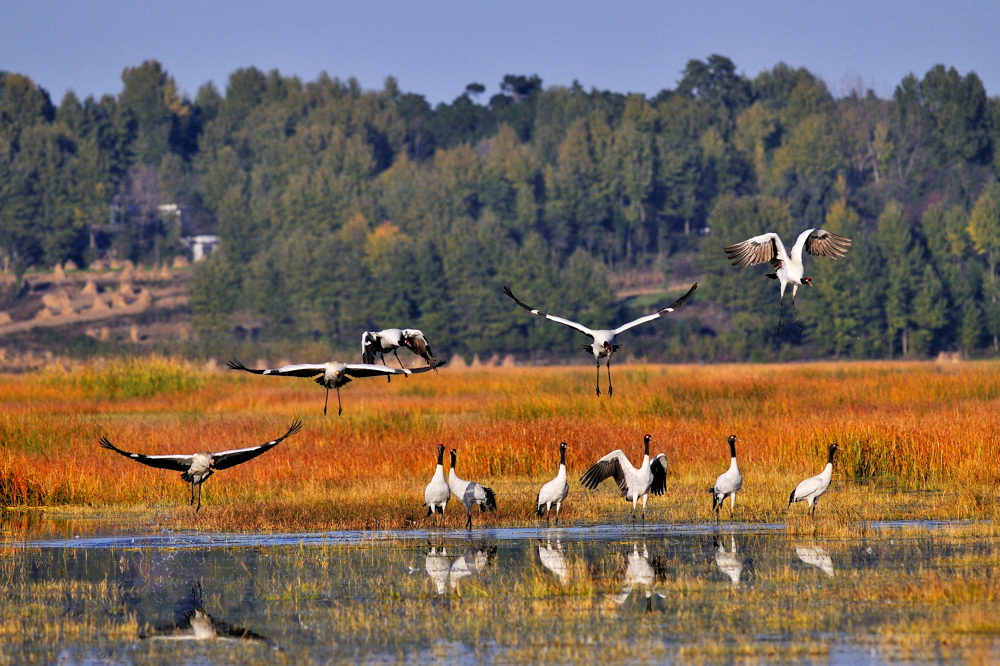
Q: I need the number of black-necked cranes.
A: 11